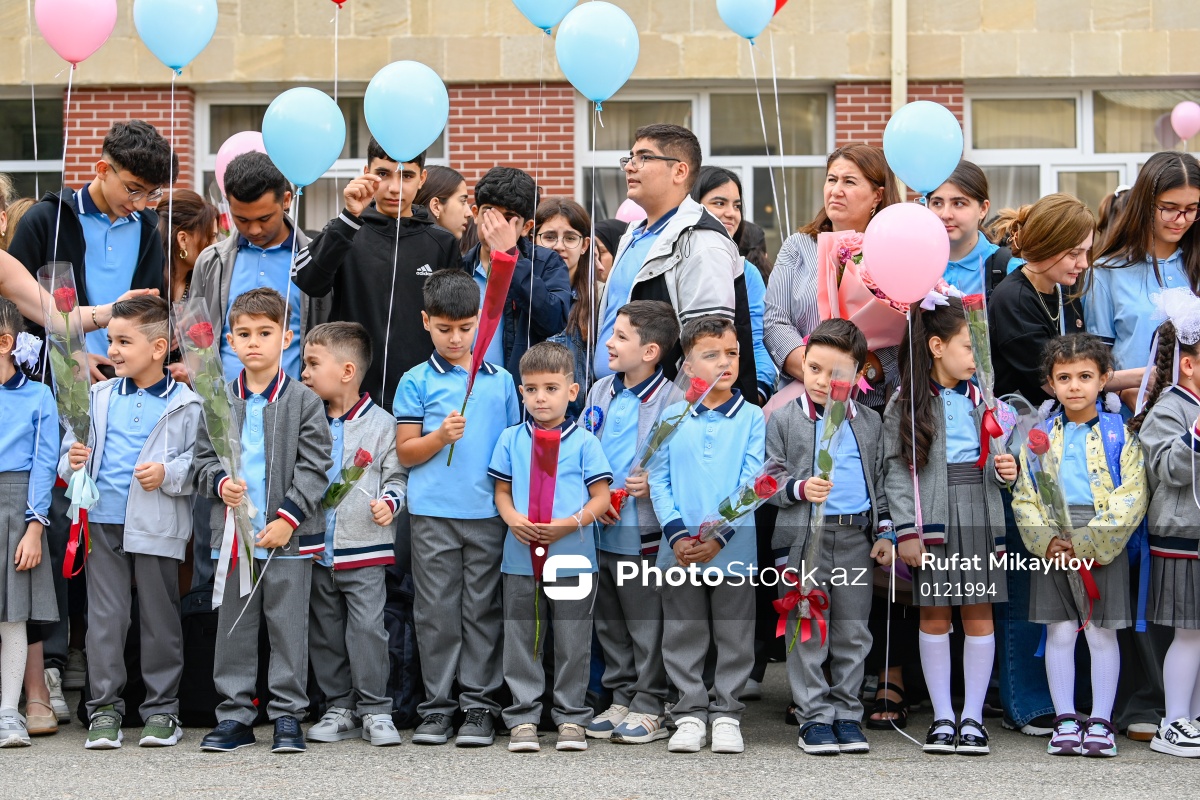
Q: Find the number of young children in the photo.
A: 12